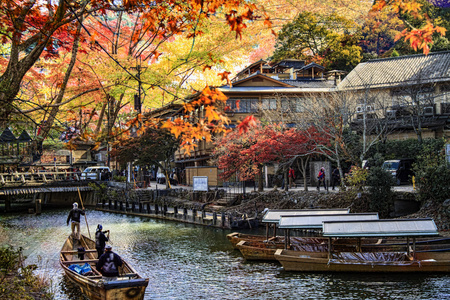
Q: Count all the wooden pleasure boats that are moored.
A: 3